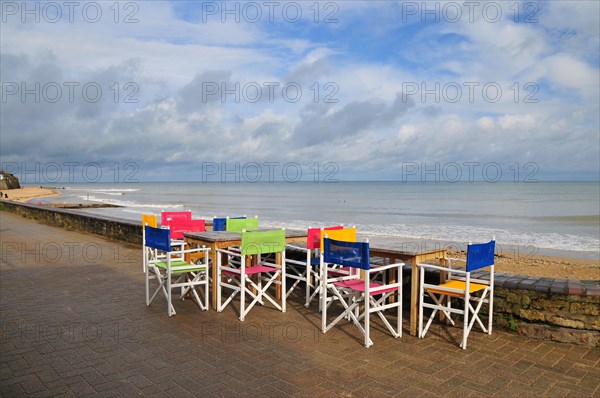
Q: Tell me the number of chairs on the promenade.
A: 11